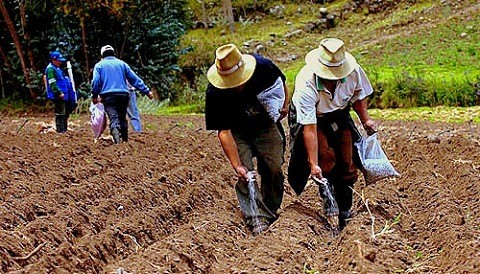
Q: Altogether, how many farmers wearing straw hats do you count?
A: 2